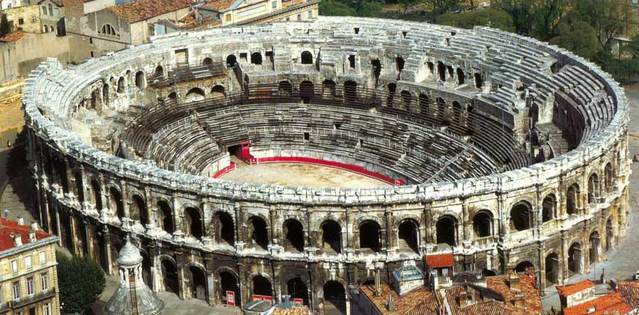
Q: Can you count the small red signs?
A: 3